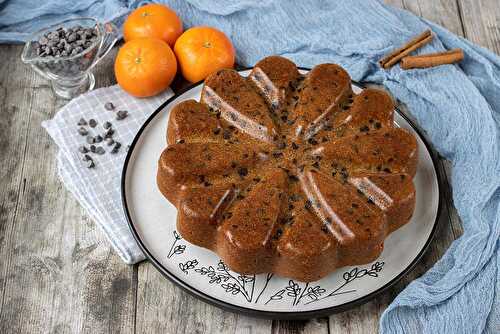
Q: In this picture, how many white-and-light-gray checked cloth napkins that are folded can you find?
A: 1